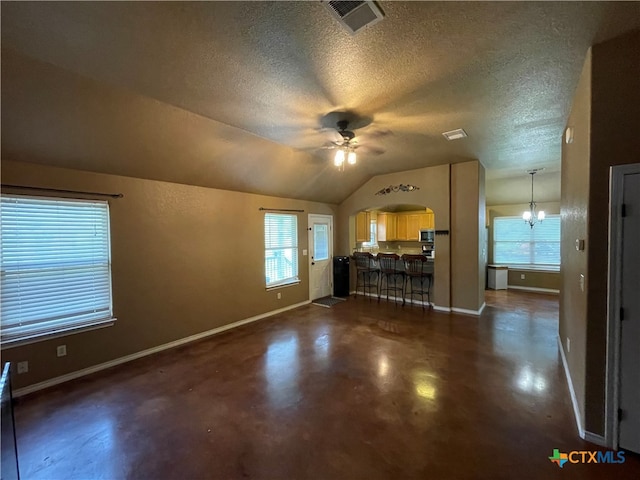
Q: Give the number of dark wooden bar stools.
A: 3